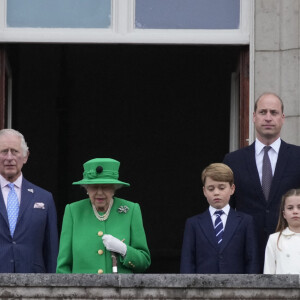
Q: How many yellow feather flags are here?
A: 0